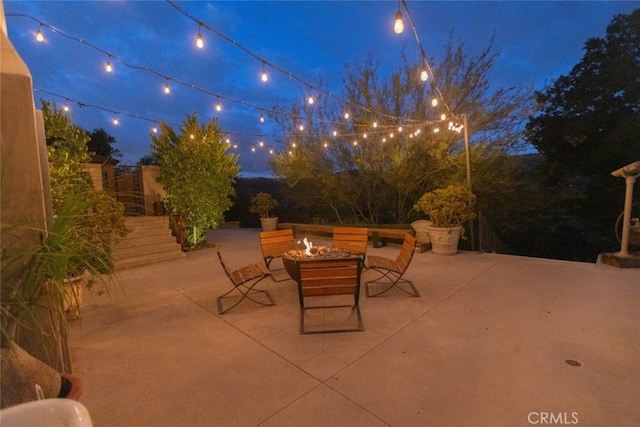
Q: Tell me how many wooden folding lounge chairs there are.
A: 5